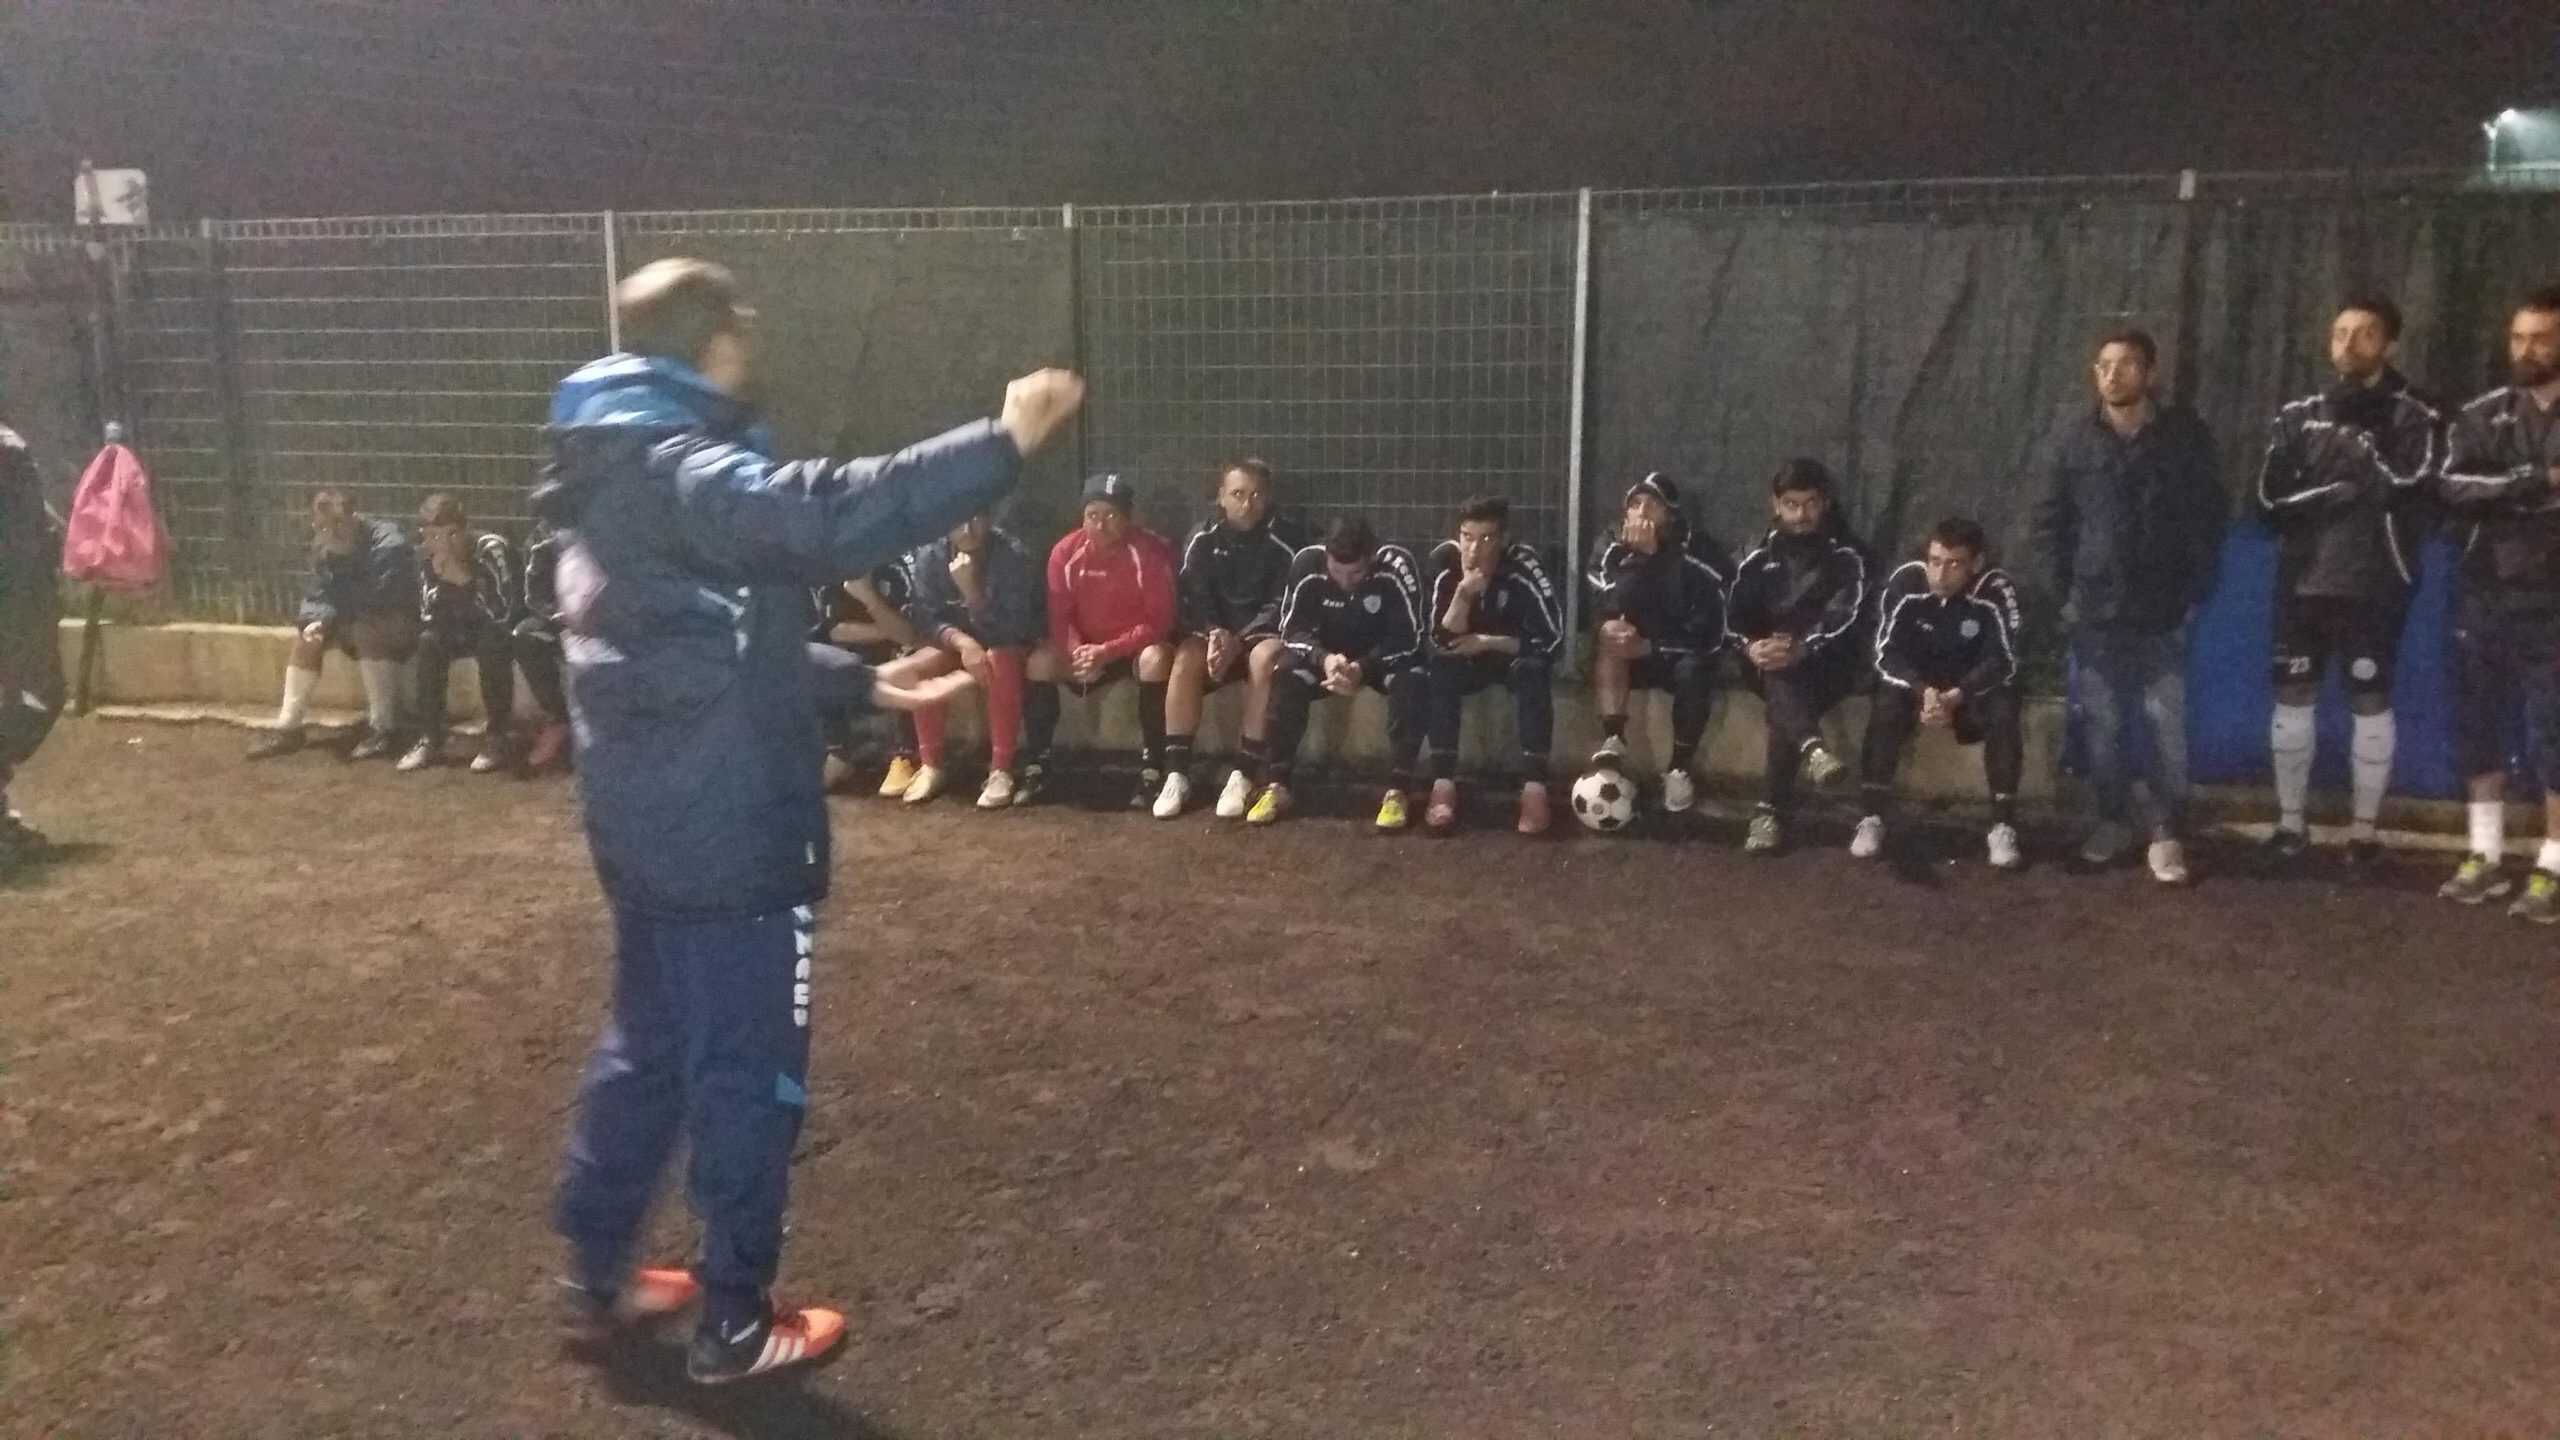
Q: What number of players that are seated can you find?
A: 12